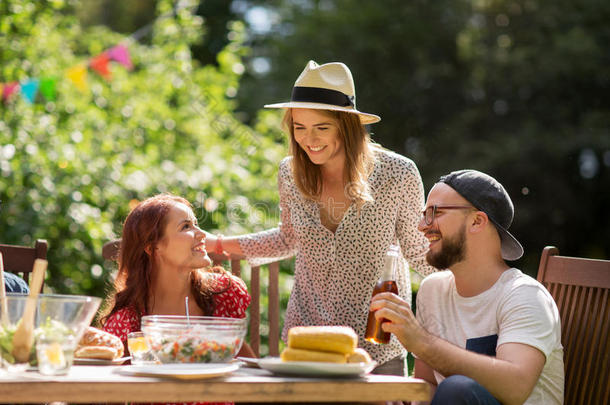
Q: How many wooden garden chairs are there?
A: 3